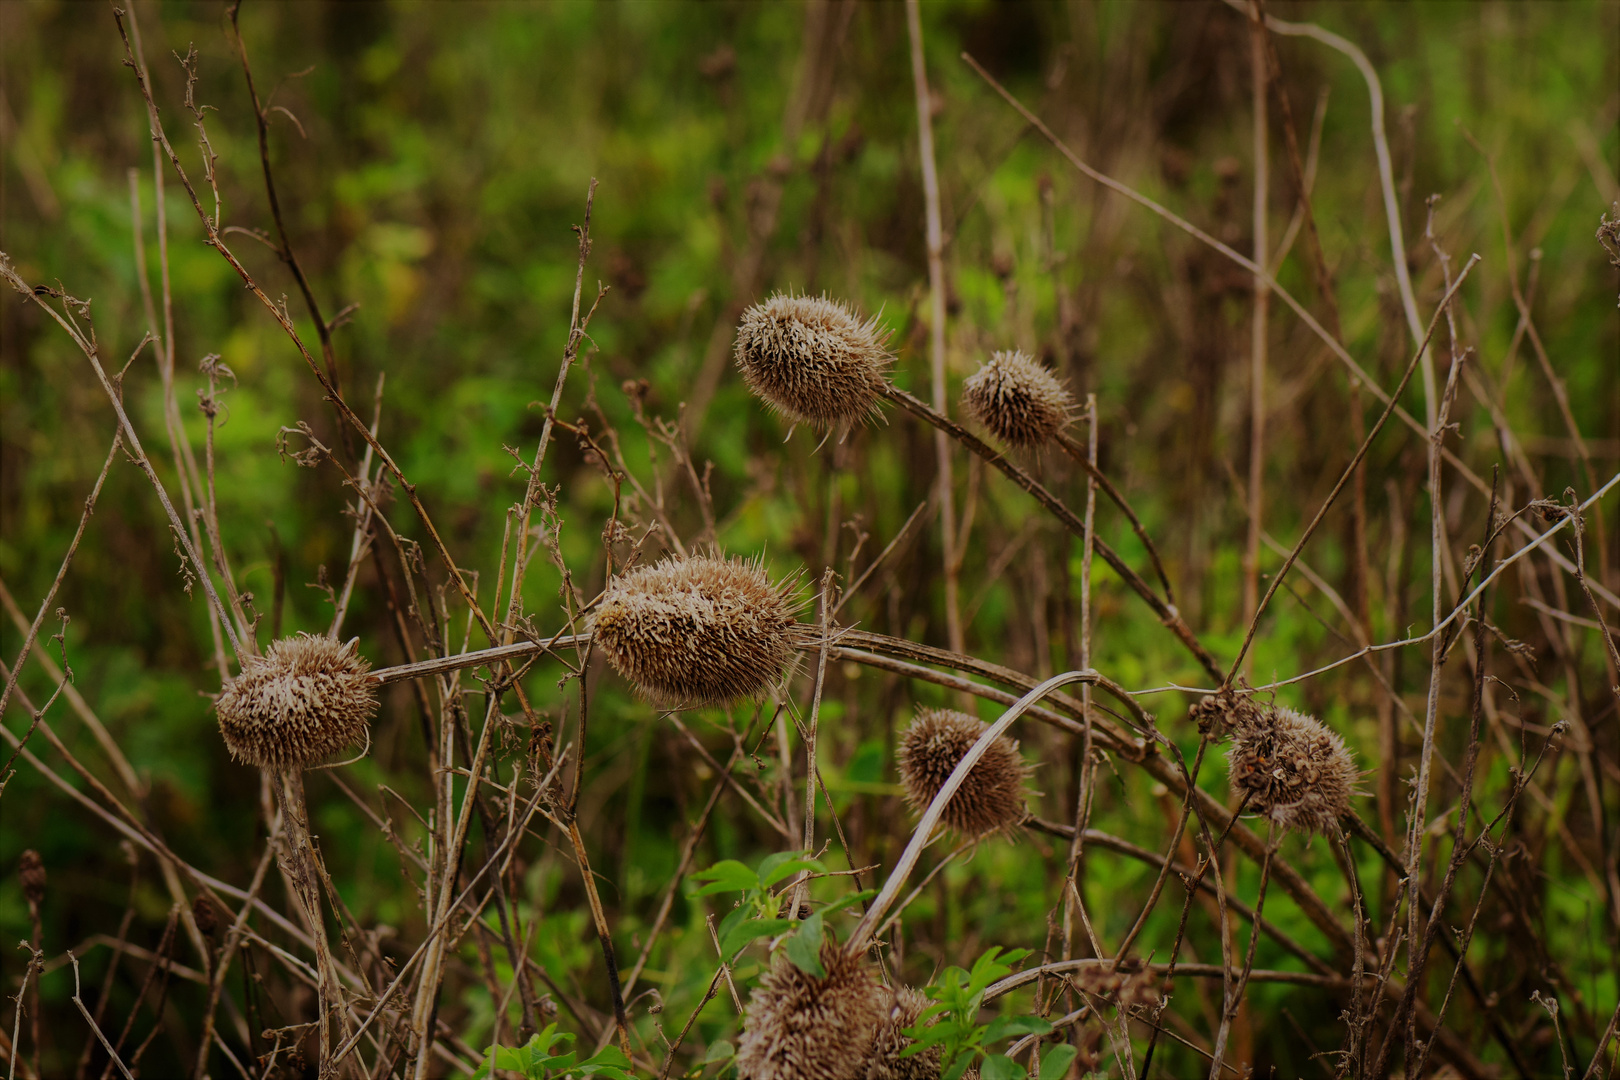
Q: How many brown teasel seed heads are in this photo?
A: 8